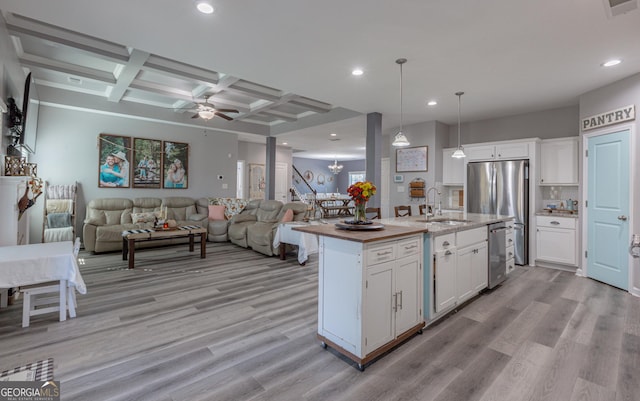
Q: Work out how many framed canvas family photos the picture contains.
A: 3